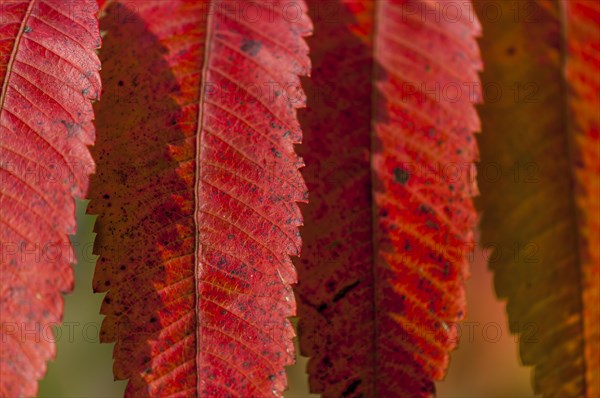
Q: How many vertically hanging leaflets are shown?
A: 4